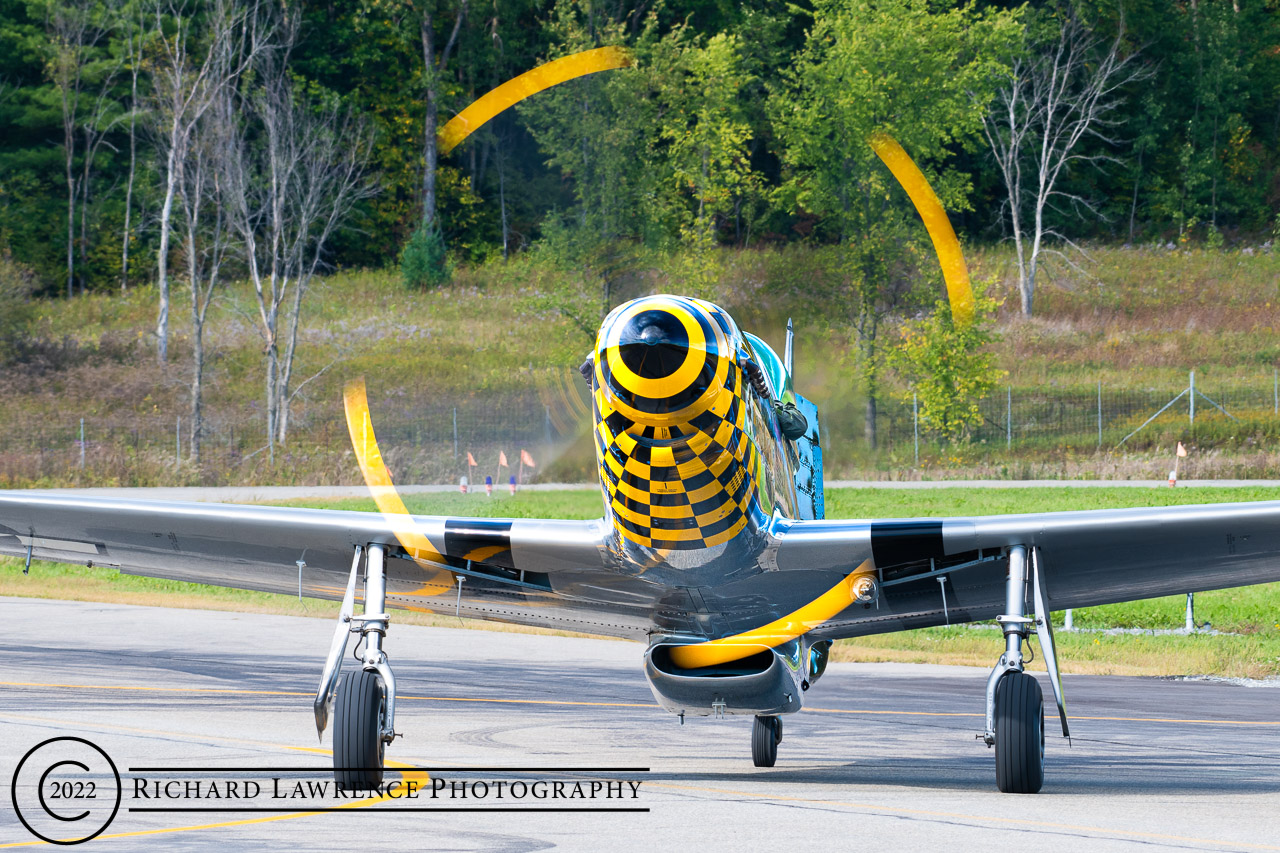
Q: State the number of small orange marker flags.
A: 4